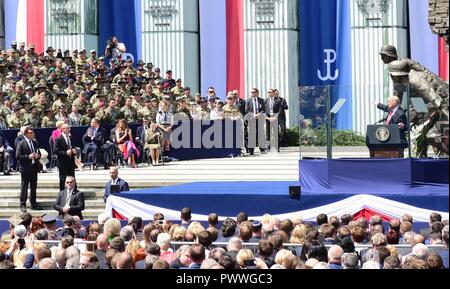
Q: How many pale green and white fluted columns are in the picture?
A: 4